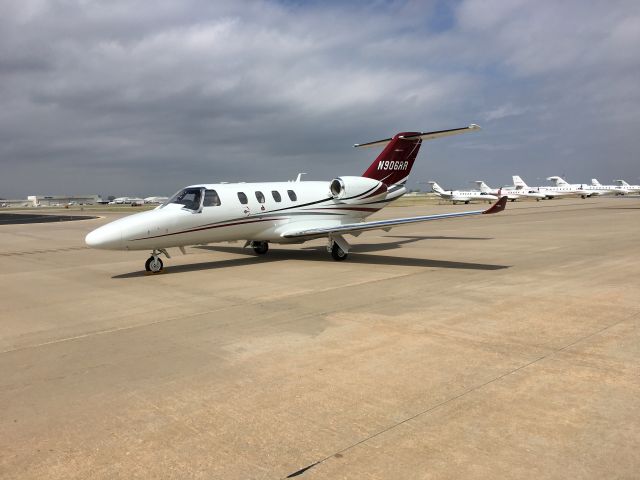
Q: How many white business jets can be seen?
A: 7